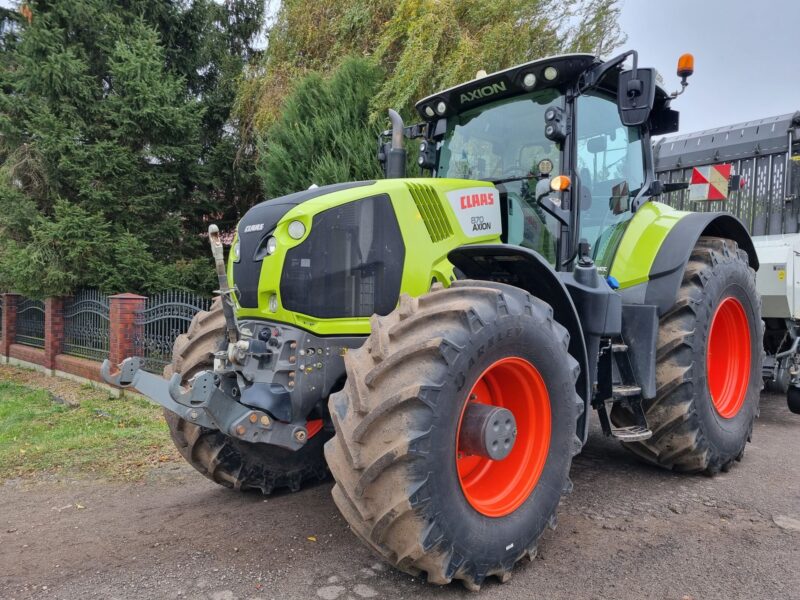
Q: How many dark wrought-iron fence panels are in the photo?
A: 3